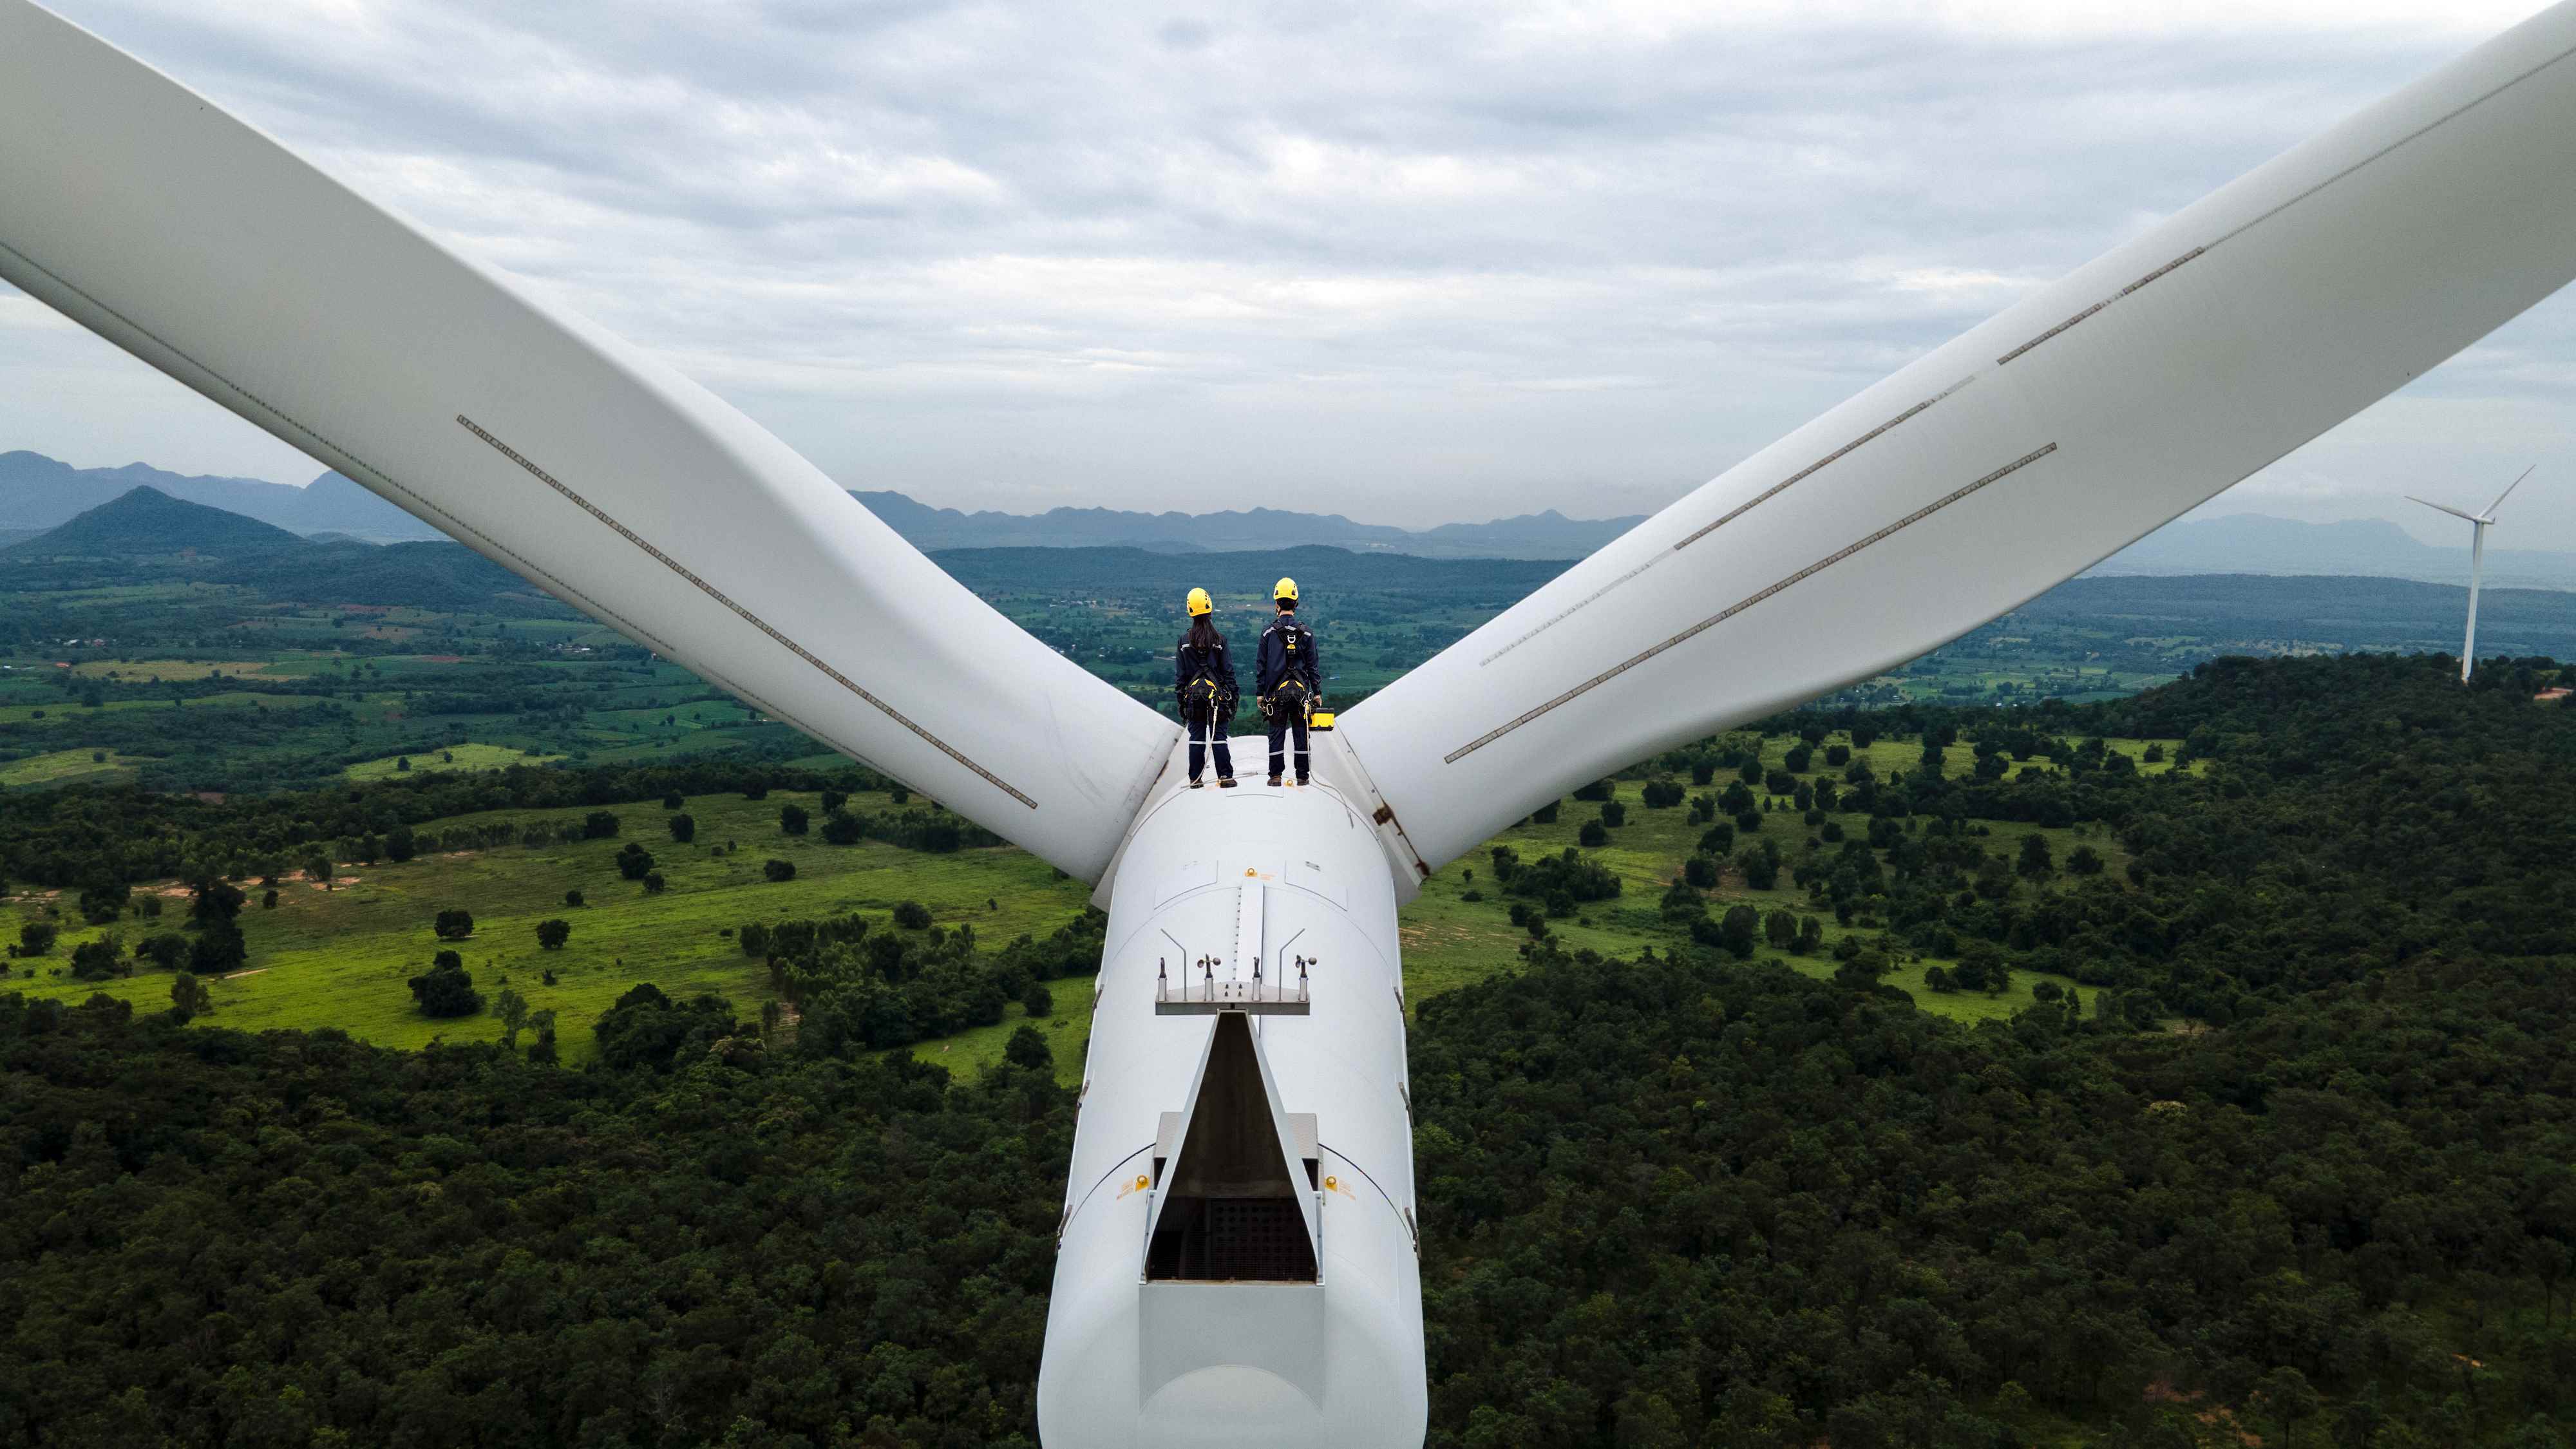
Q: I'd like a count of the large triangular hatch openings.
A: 1